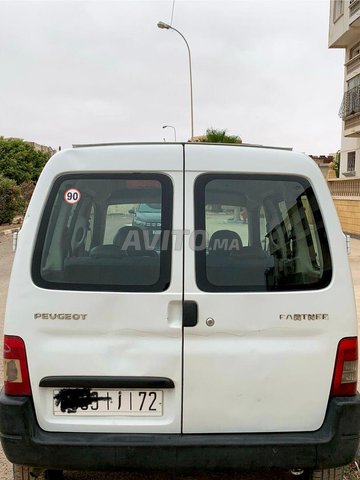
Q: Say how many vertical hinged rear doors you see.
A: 2